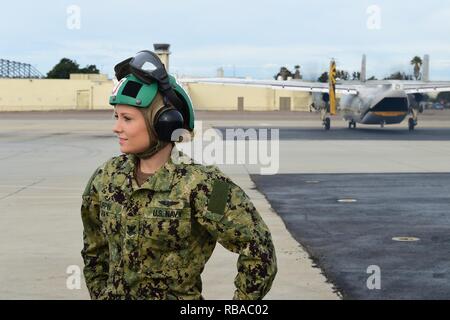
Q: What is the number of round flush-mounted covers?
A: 3